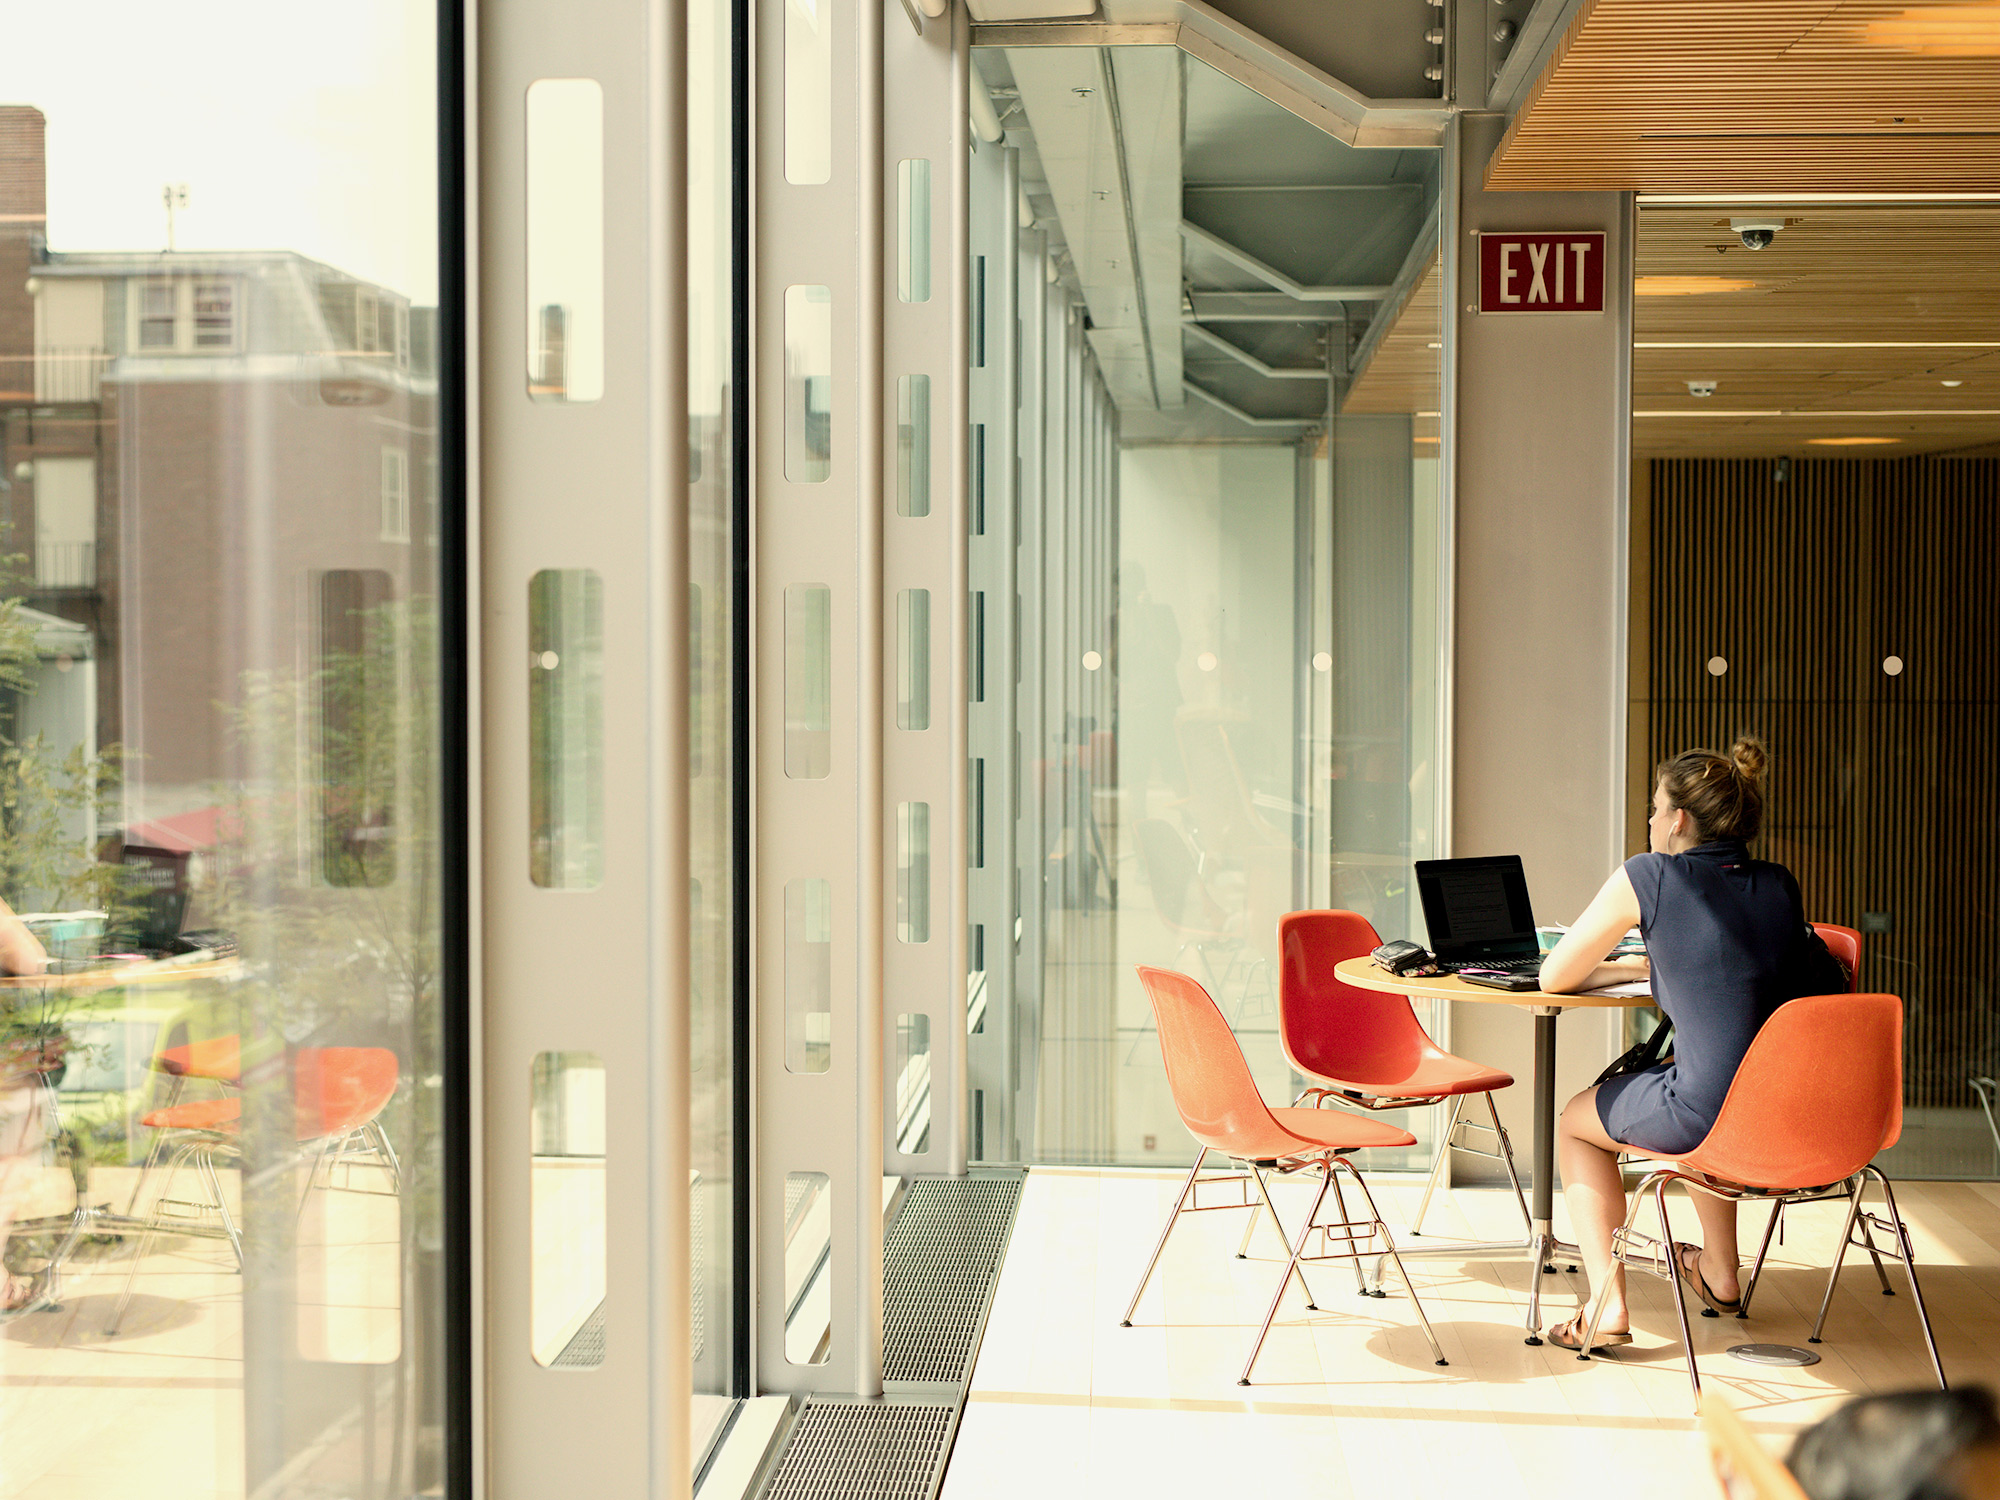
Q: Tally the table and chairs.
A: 5